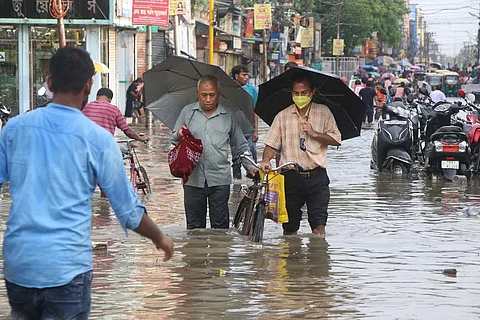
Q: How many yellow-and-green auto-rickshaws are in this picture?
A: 2